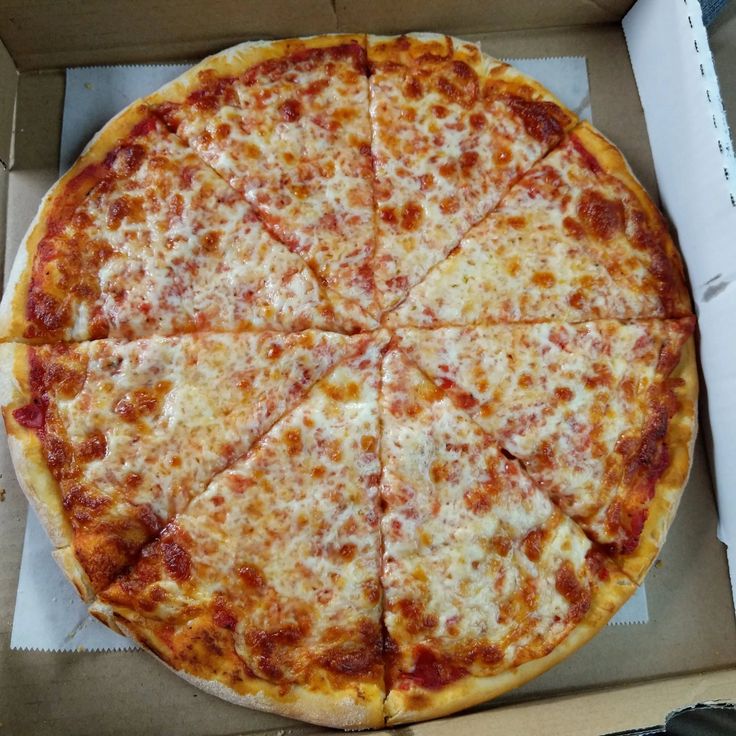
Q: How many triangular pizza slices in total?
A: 8